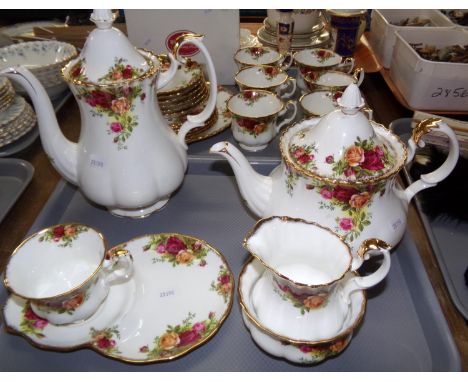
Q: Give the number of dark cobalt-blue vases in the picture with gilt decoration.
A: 1